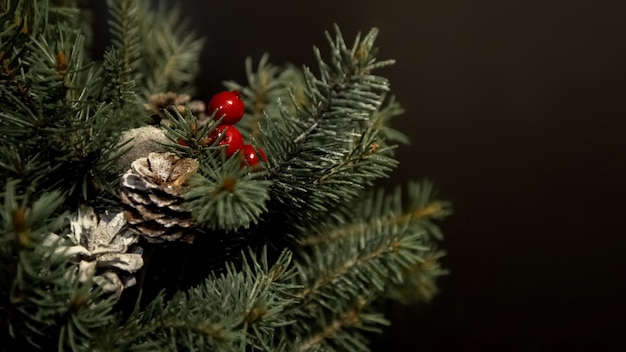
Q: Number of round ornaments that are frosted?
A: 1